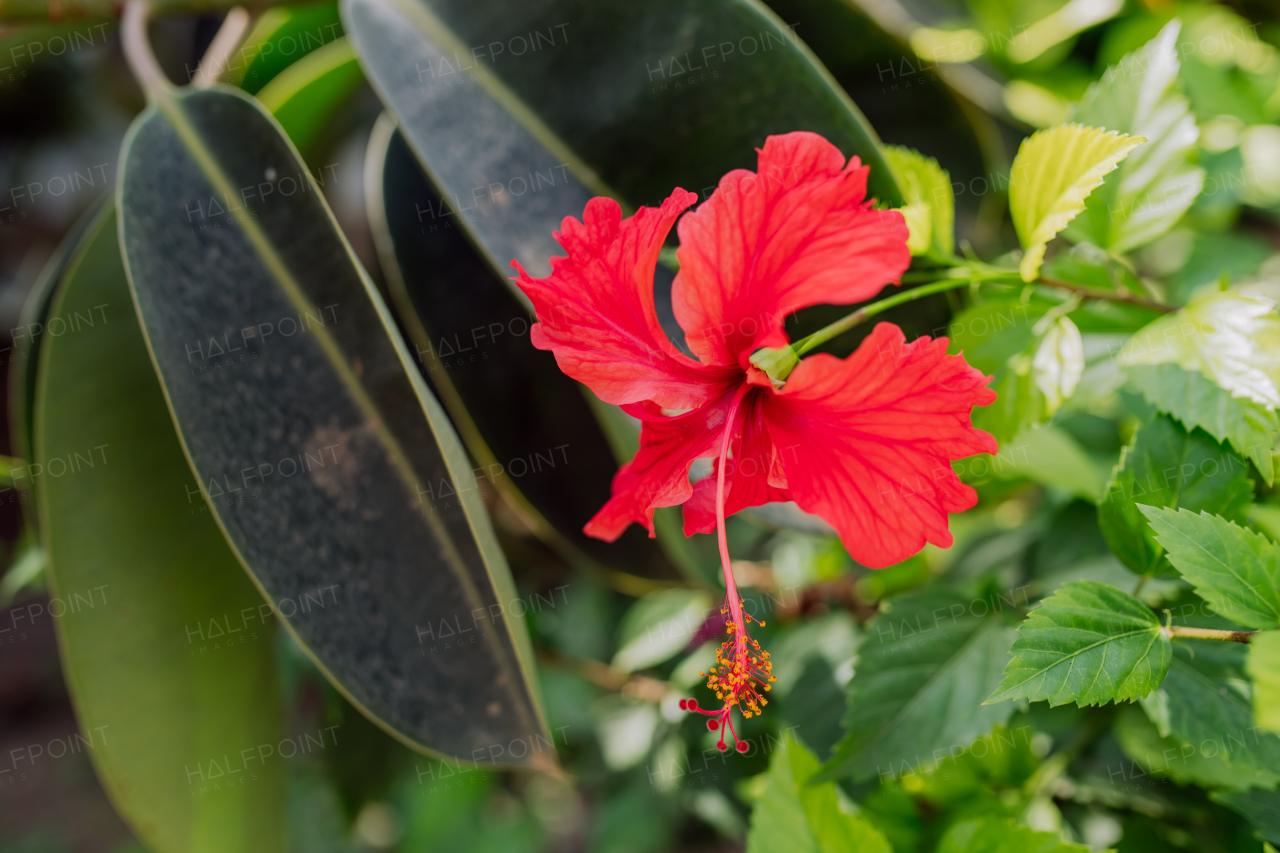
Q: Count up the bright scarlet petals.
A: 5